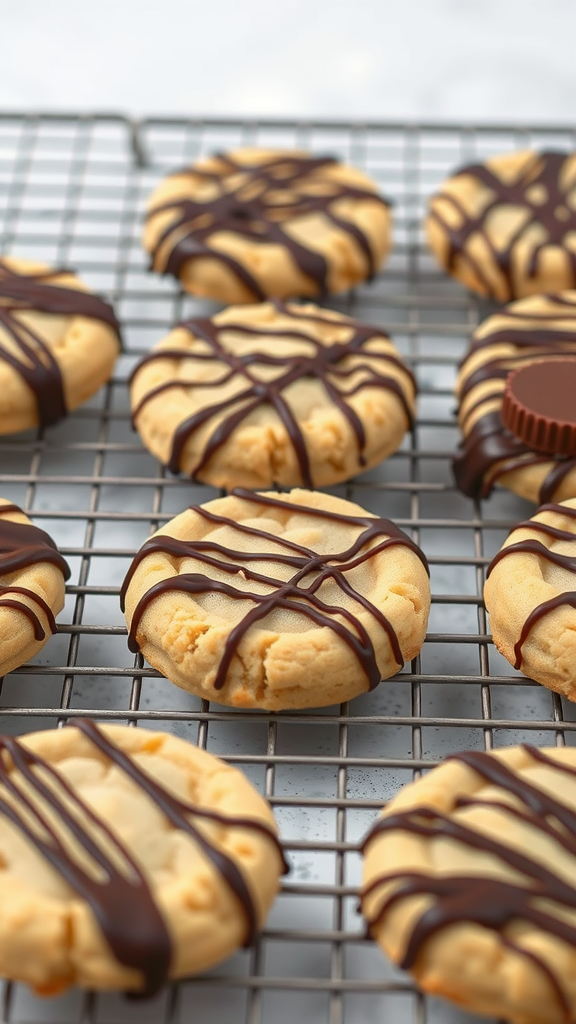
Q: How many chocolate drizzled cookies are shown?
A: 10